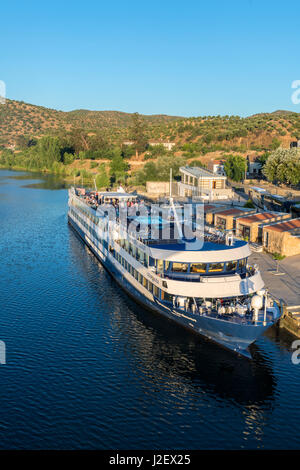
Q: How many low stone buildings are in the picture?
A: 4